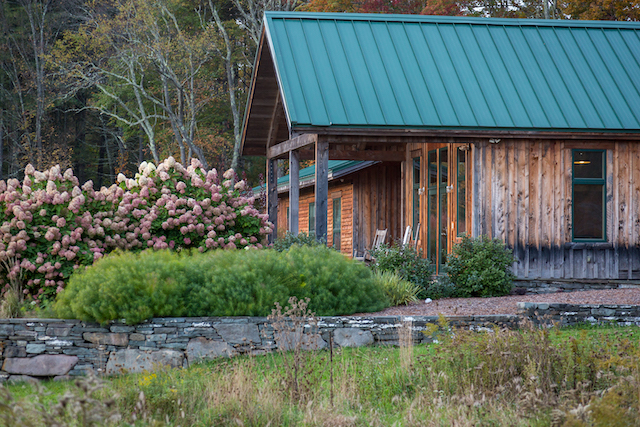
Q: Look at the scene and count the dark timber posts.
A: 3